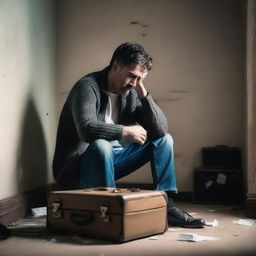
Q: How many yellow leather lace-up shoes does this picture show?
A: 0